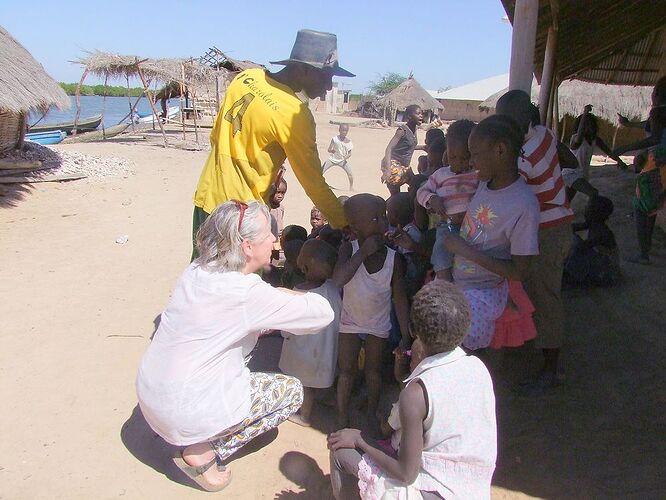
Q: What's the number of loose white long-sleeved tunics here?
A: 1